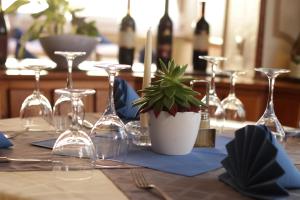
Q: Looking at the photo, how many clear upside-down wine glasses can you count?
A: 7